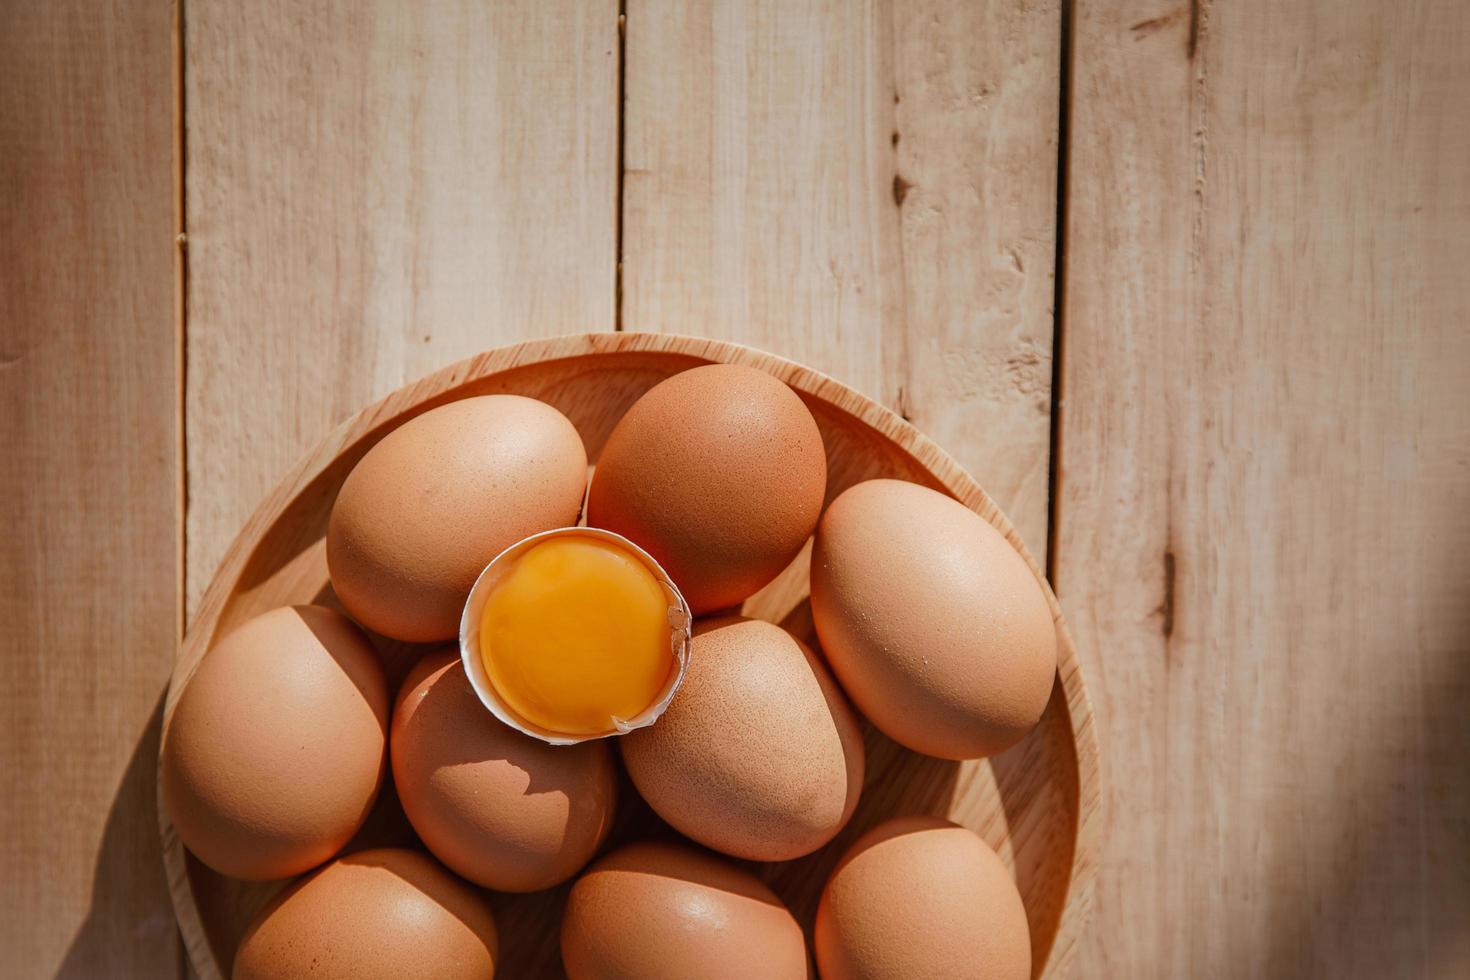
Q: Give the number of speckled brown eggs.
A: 9